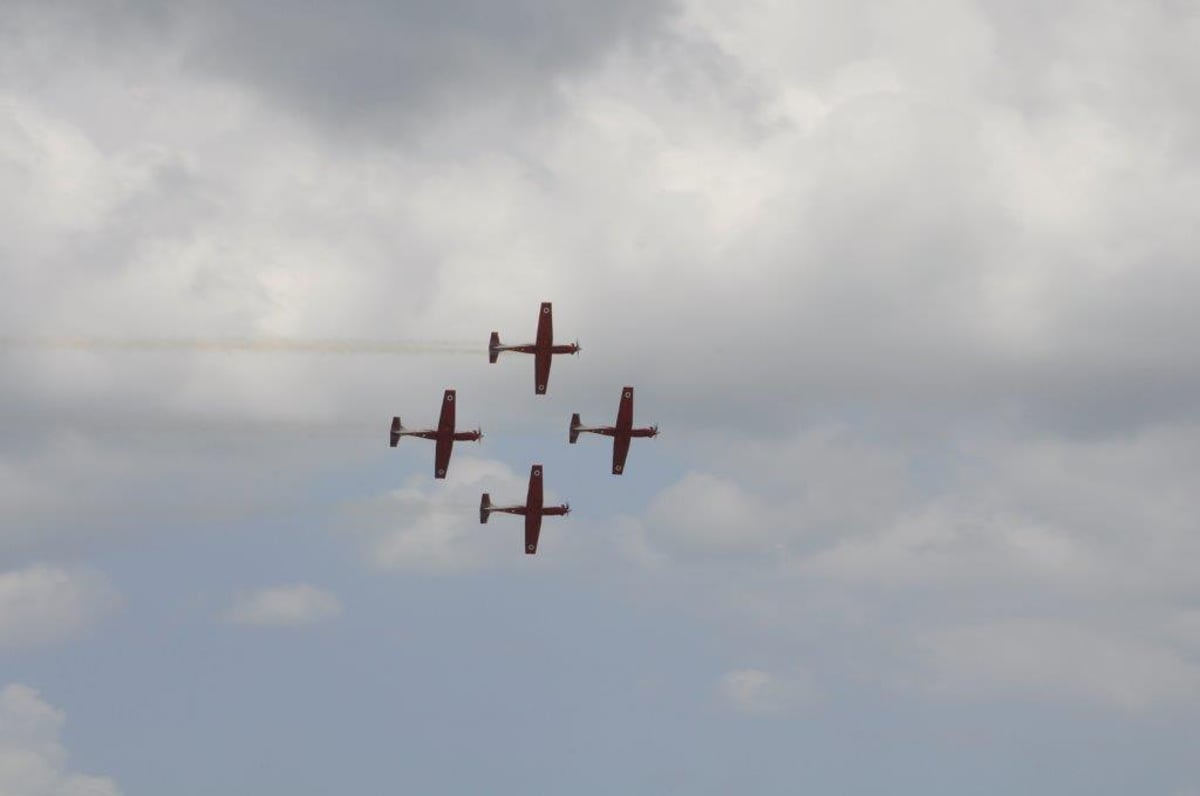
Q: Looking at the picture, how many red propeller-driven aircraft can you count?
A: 4